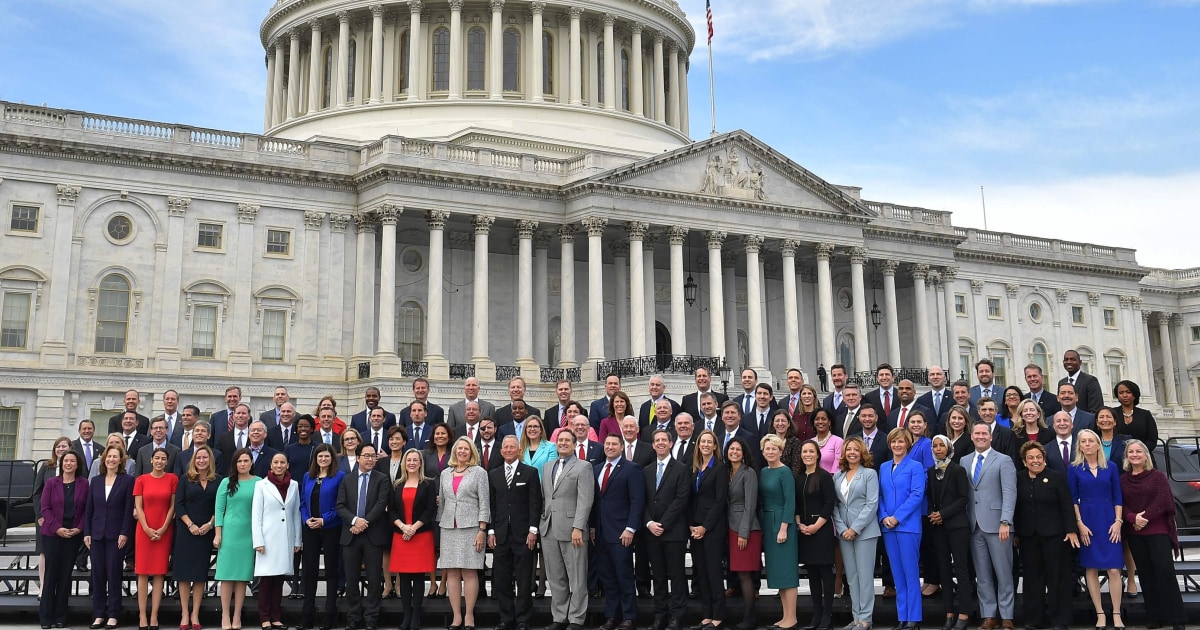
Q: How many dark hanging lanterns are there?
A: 2